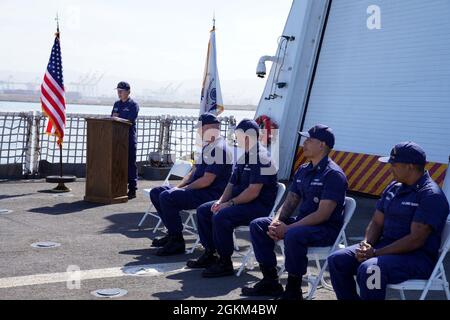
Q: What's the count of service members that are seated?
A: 4